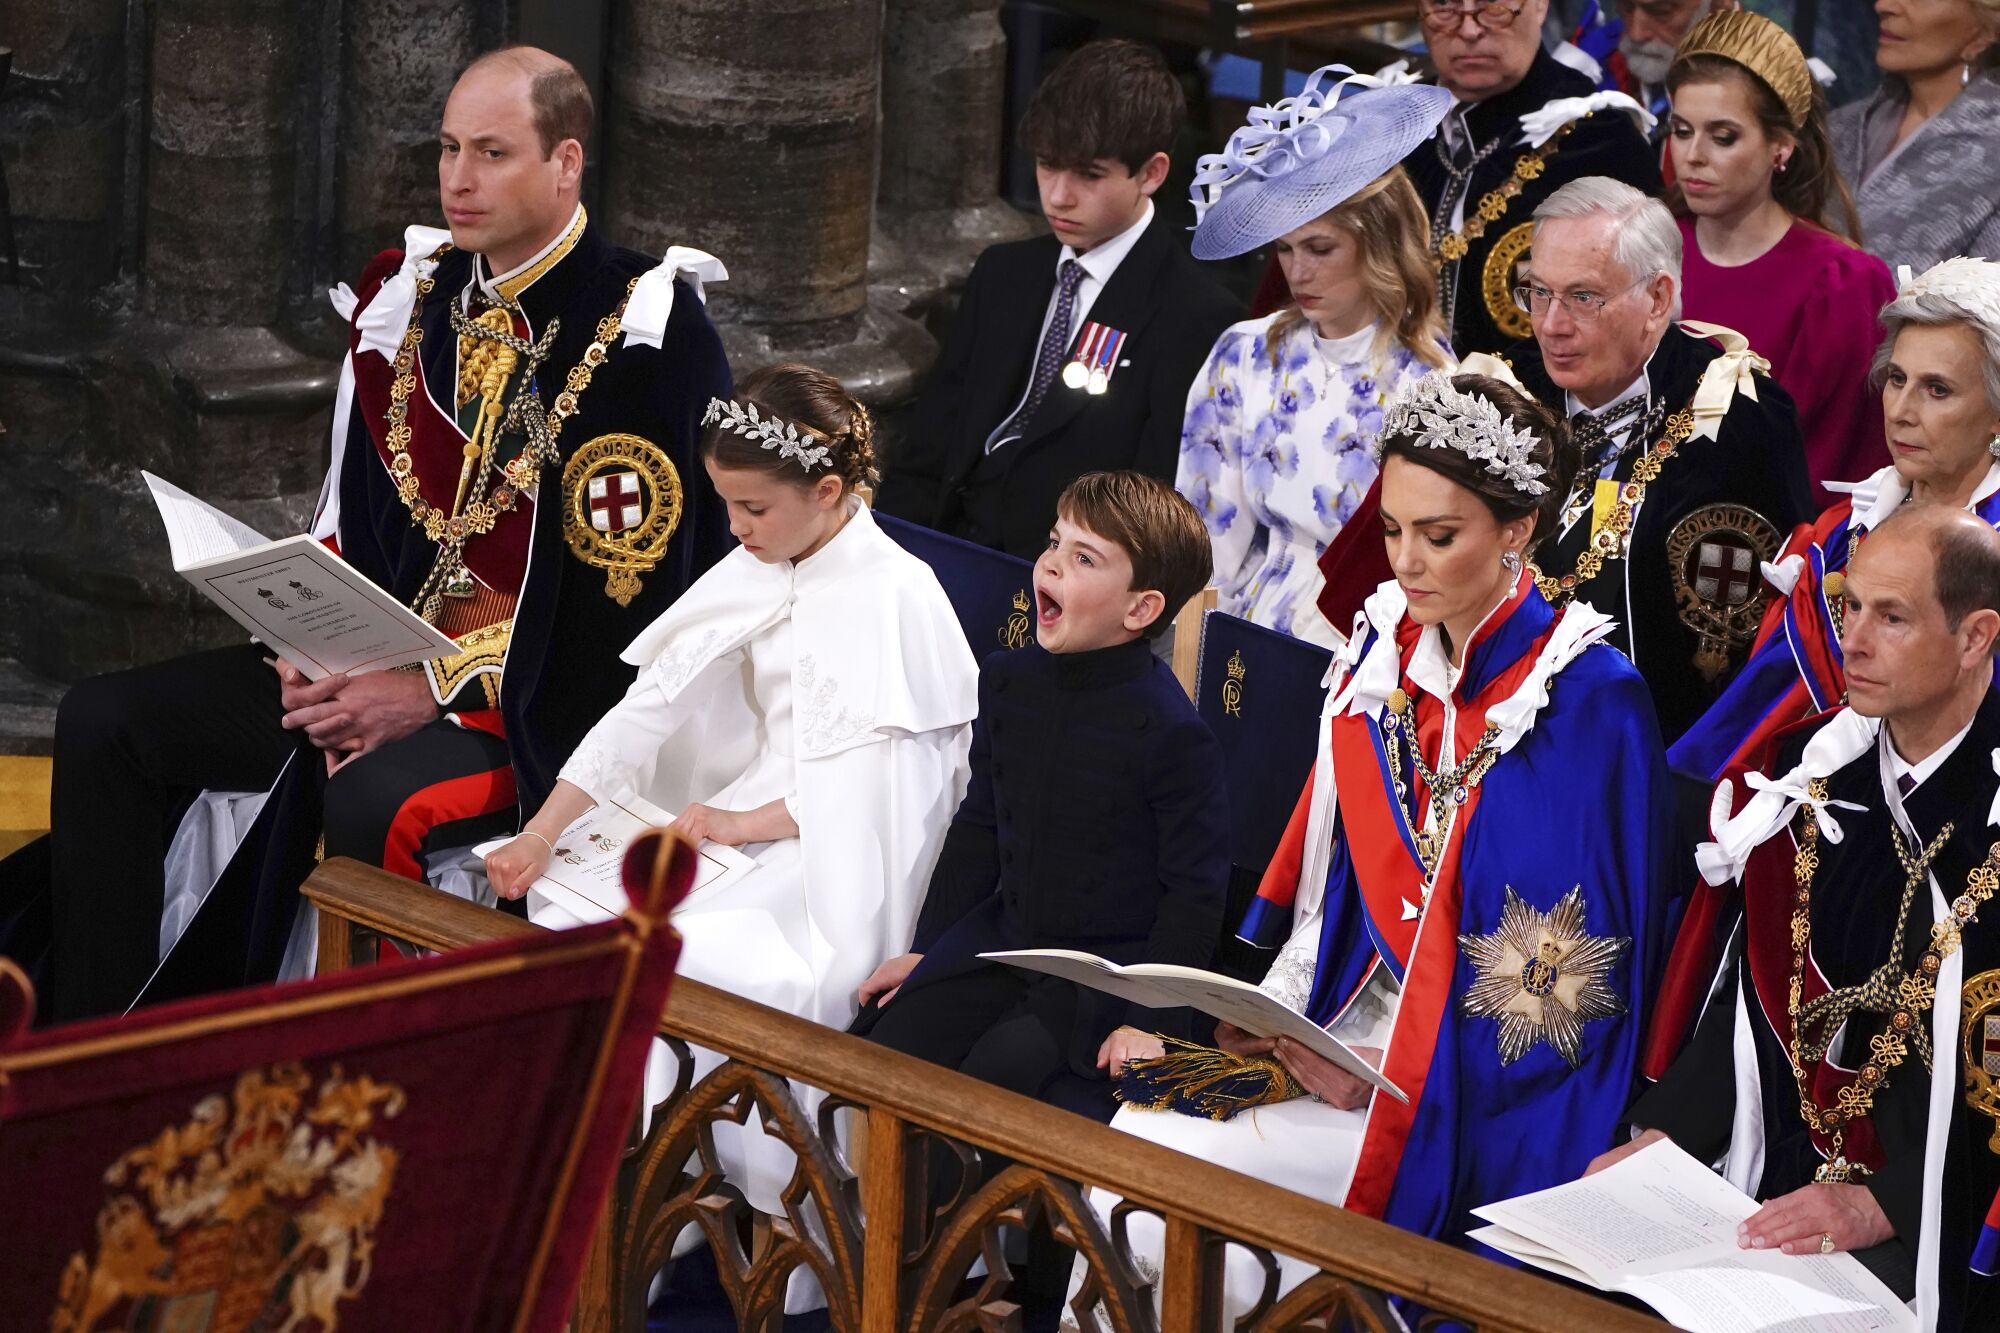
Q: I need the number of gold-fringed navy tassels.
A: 2